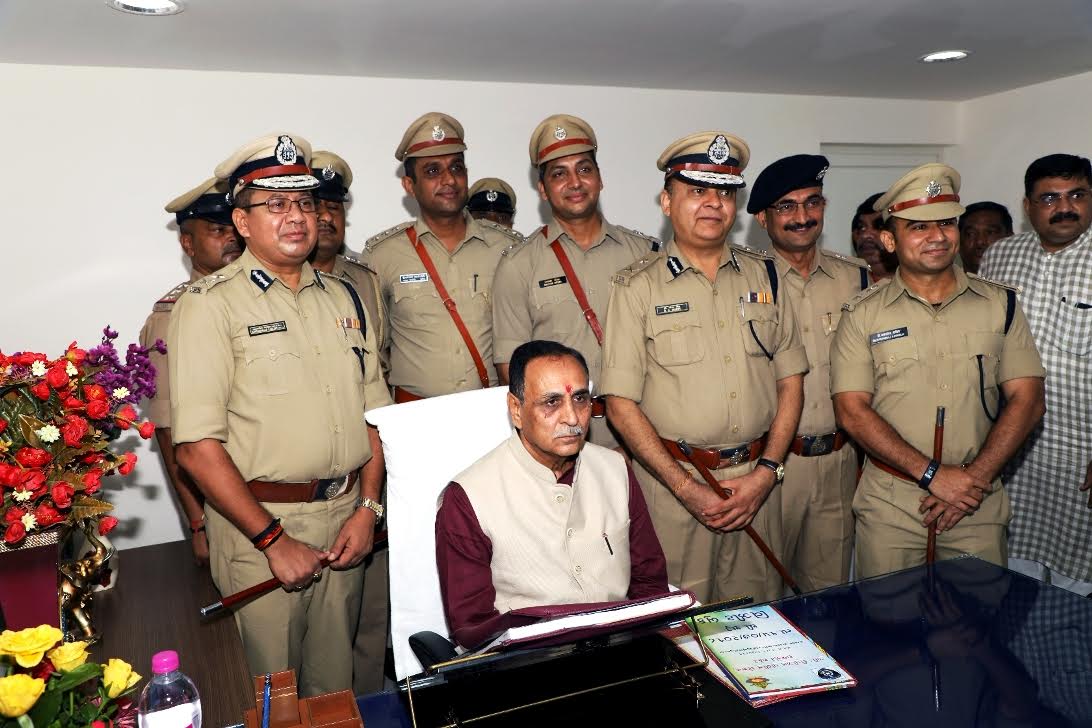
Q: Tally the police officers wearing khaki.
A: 9